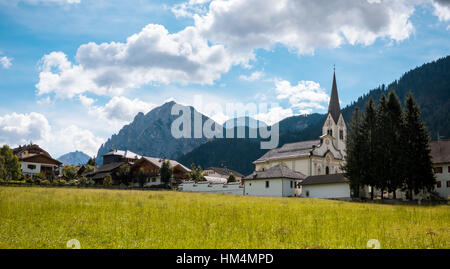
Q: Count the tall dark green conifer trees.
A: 5